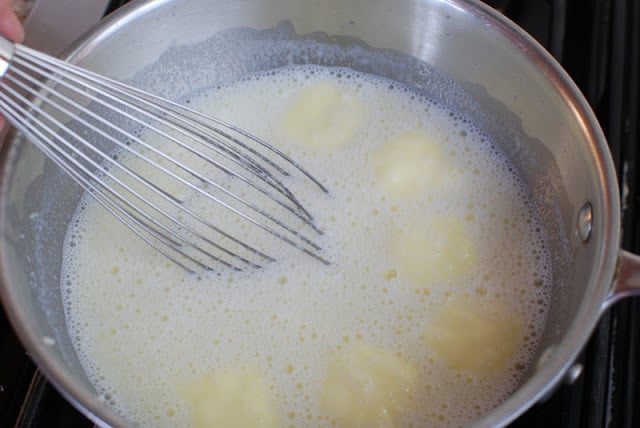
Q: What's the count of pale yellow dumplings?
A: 6